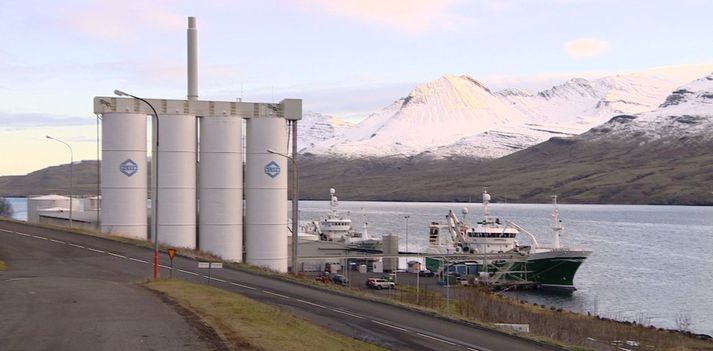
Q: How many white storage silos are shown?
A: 4